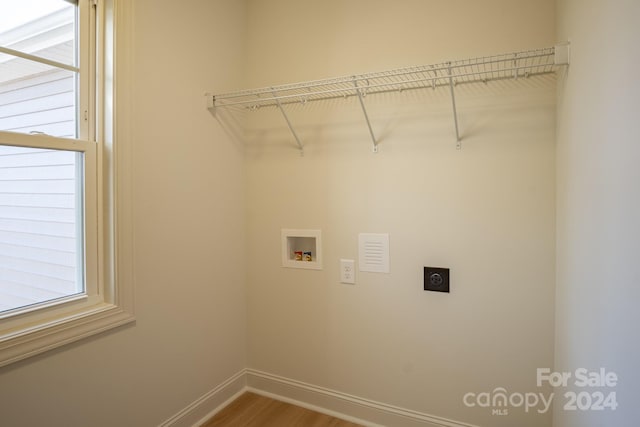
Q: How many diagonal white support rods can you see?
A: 3